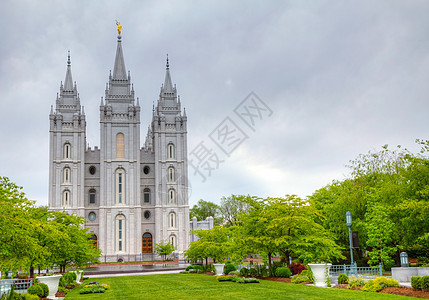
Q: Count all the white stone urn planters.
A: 4